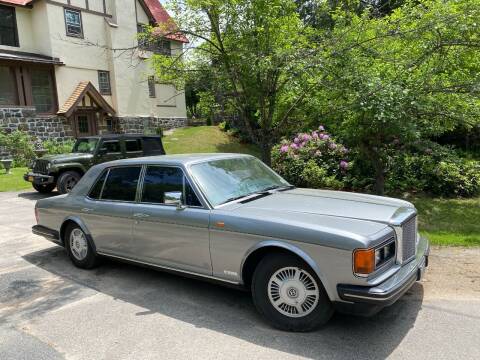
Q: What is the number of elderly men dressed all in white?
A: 0